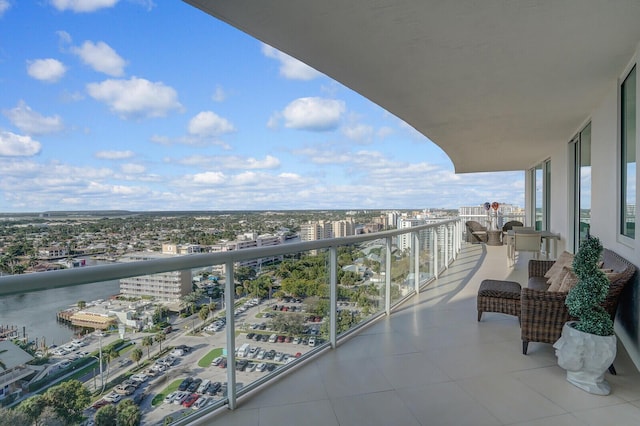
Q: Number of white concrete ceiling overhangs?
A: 1